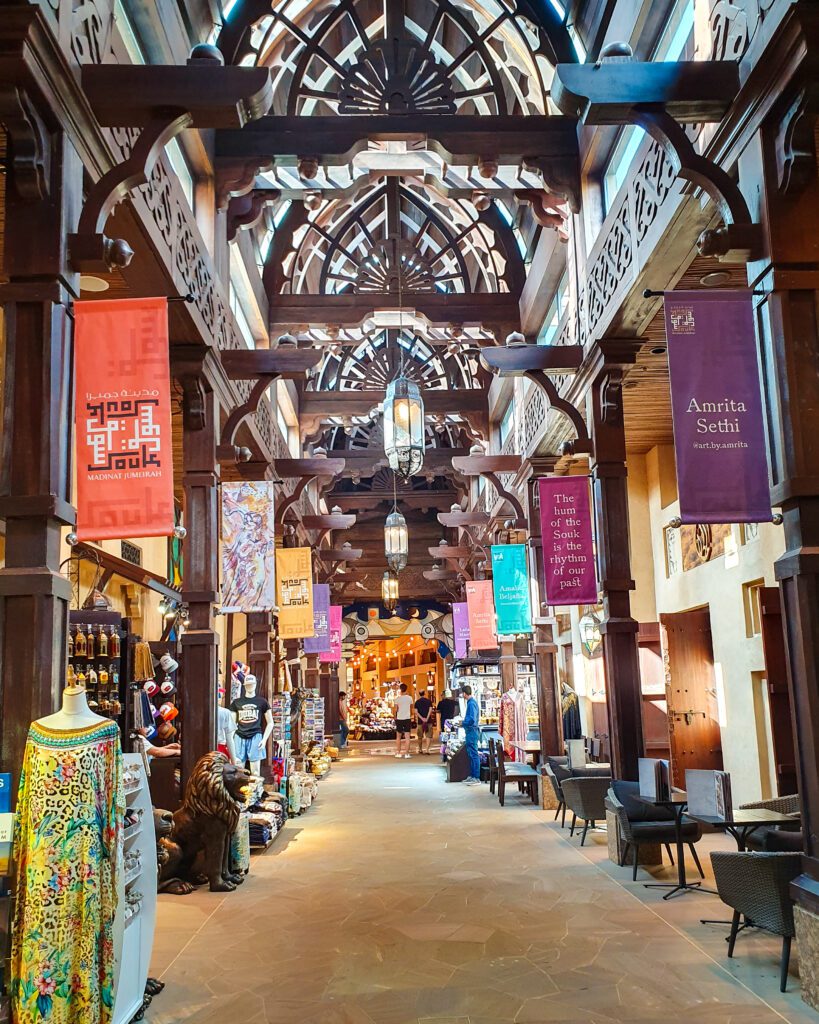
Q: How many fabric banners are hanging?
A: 10